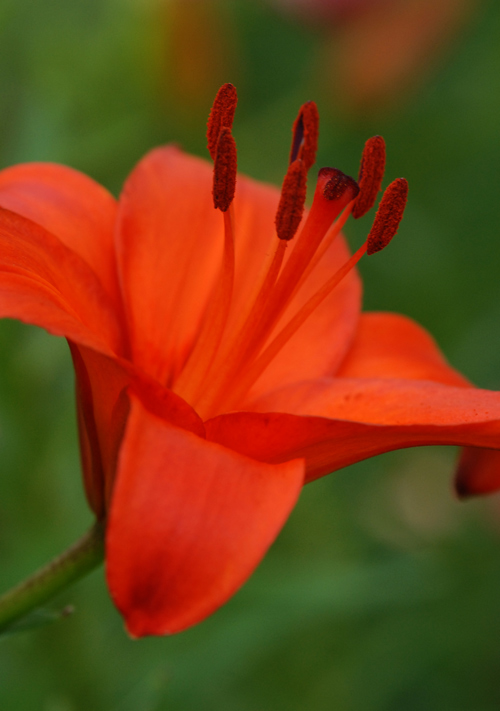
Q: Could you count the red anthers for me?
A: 6